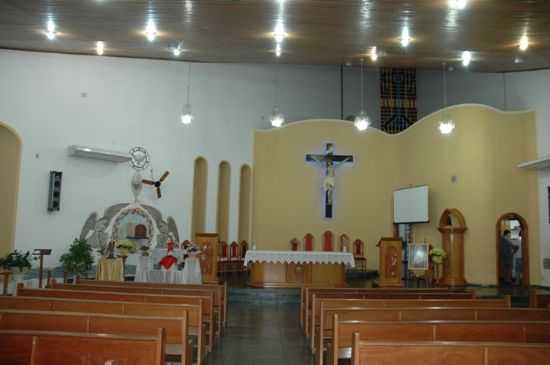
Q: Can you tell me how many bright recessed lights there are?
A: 11